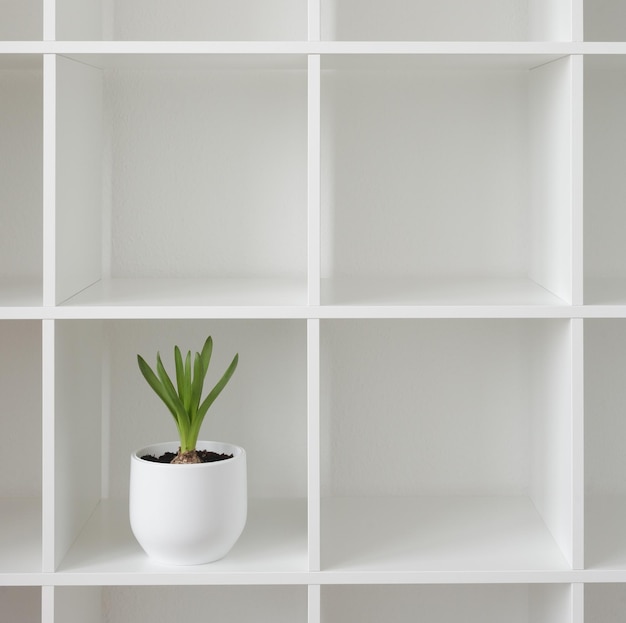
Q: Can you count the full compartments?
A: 4